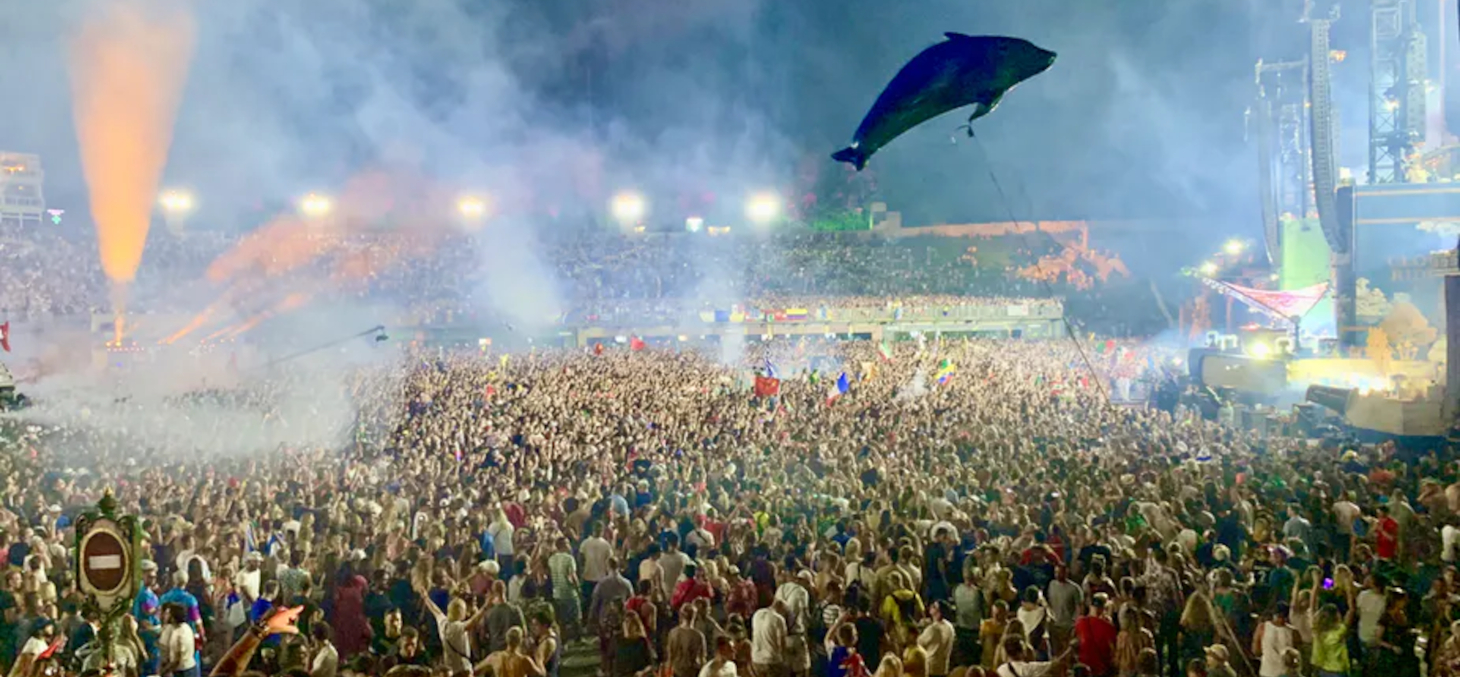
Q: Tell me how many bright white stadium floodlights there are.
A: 5